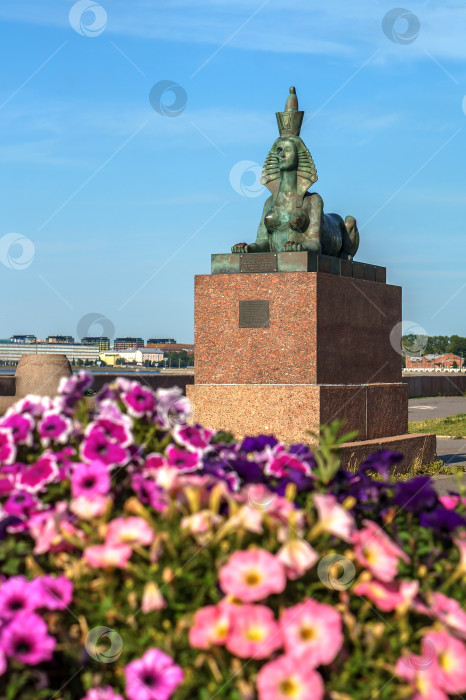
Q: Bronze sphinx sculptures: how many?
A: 1